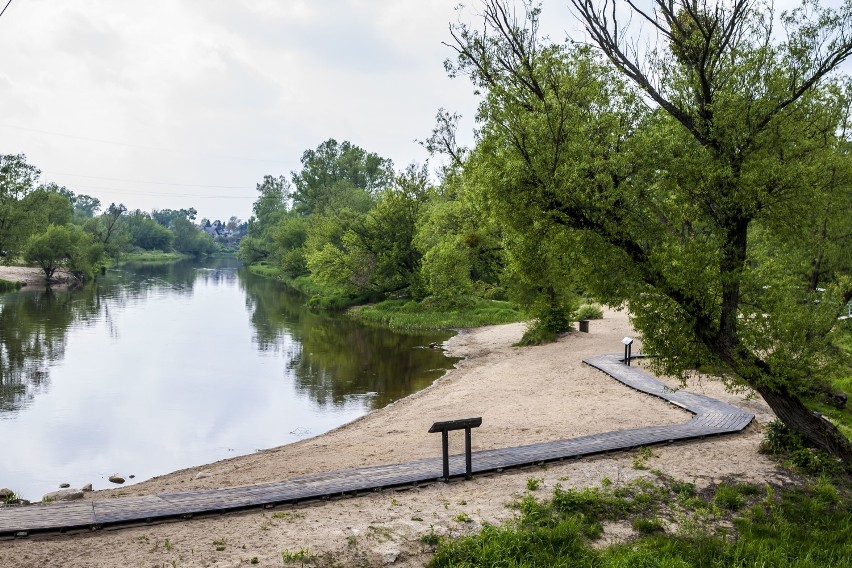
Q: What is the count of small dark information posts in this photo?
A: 2